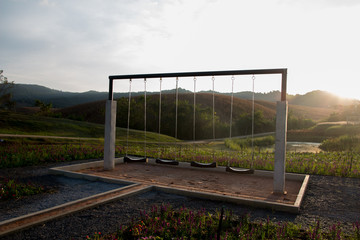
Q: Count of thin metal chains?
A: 8